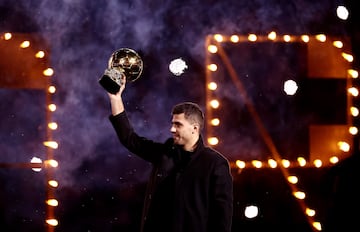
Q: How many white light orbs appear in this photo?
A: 5